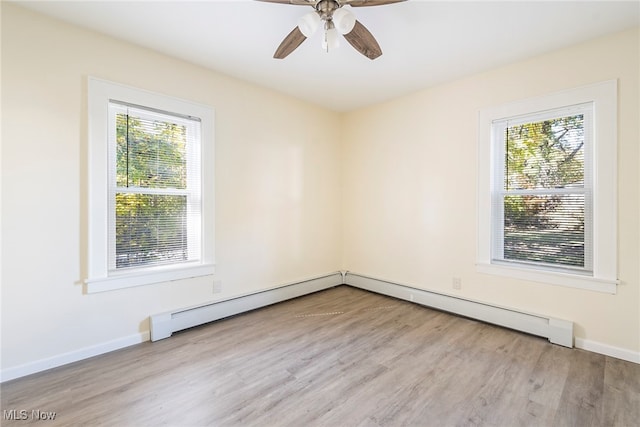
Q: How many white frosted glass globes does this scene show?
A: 3